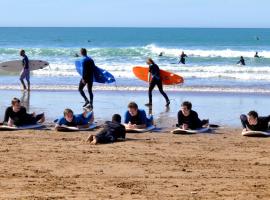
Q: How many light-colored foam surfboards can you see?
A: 5